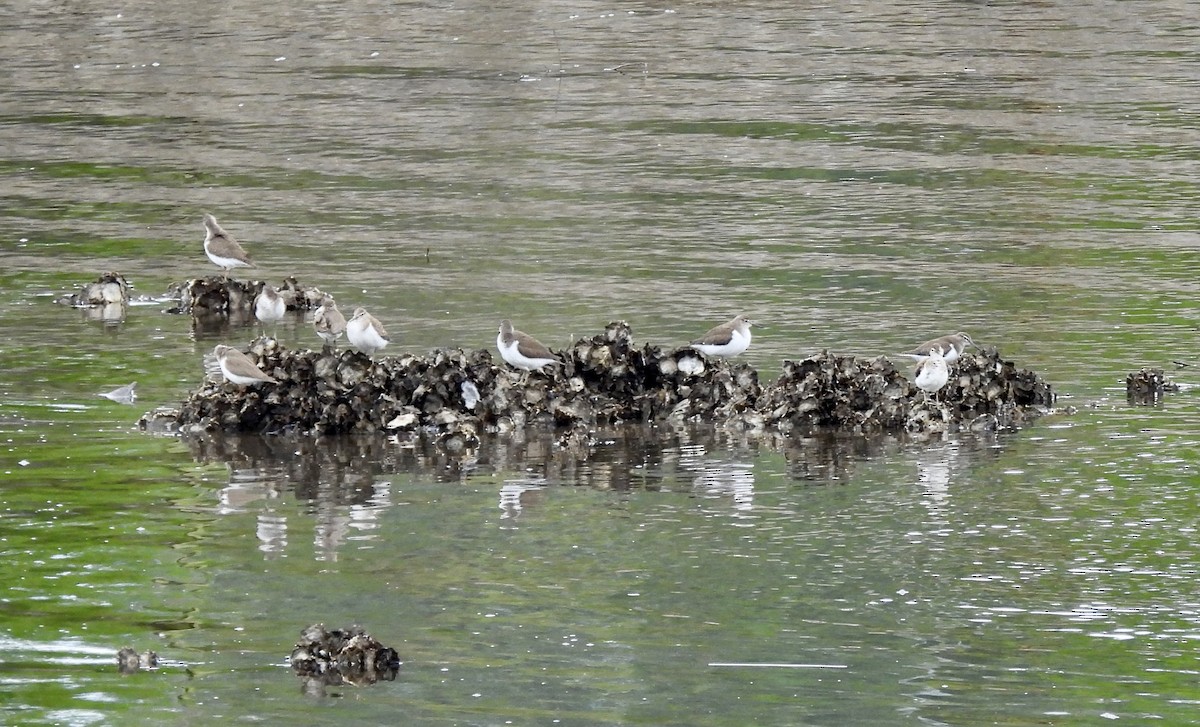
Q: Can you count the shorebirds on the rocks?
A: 9